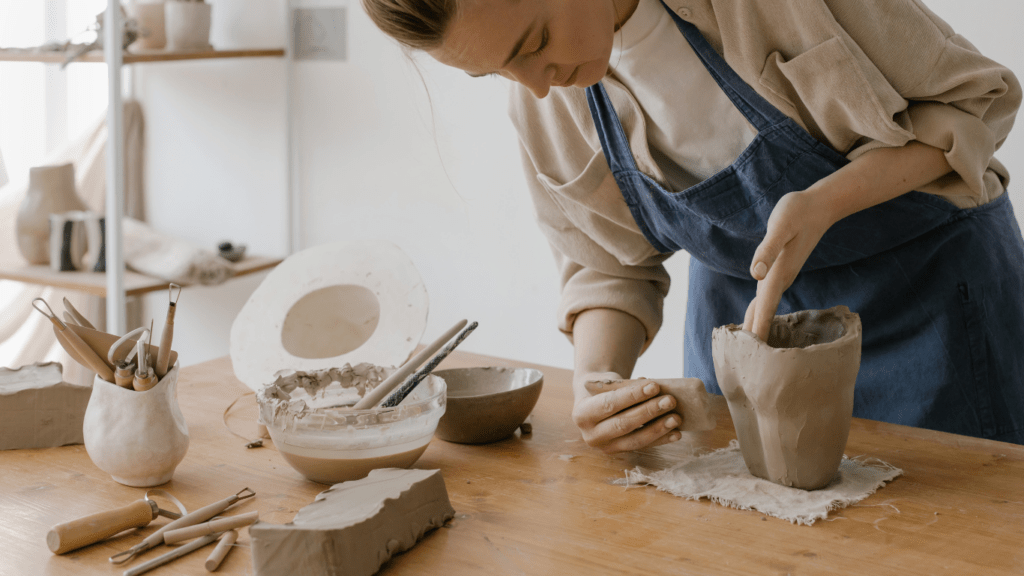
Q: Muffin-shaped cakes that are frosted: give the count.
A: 0